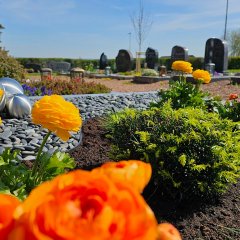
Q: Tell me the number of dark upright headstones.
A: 5